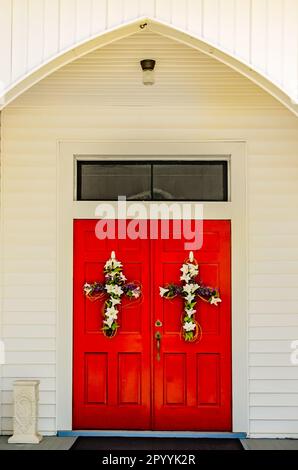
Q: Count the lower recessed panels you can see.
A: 4